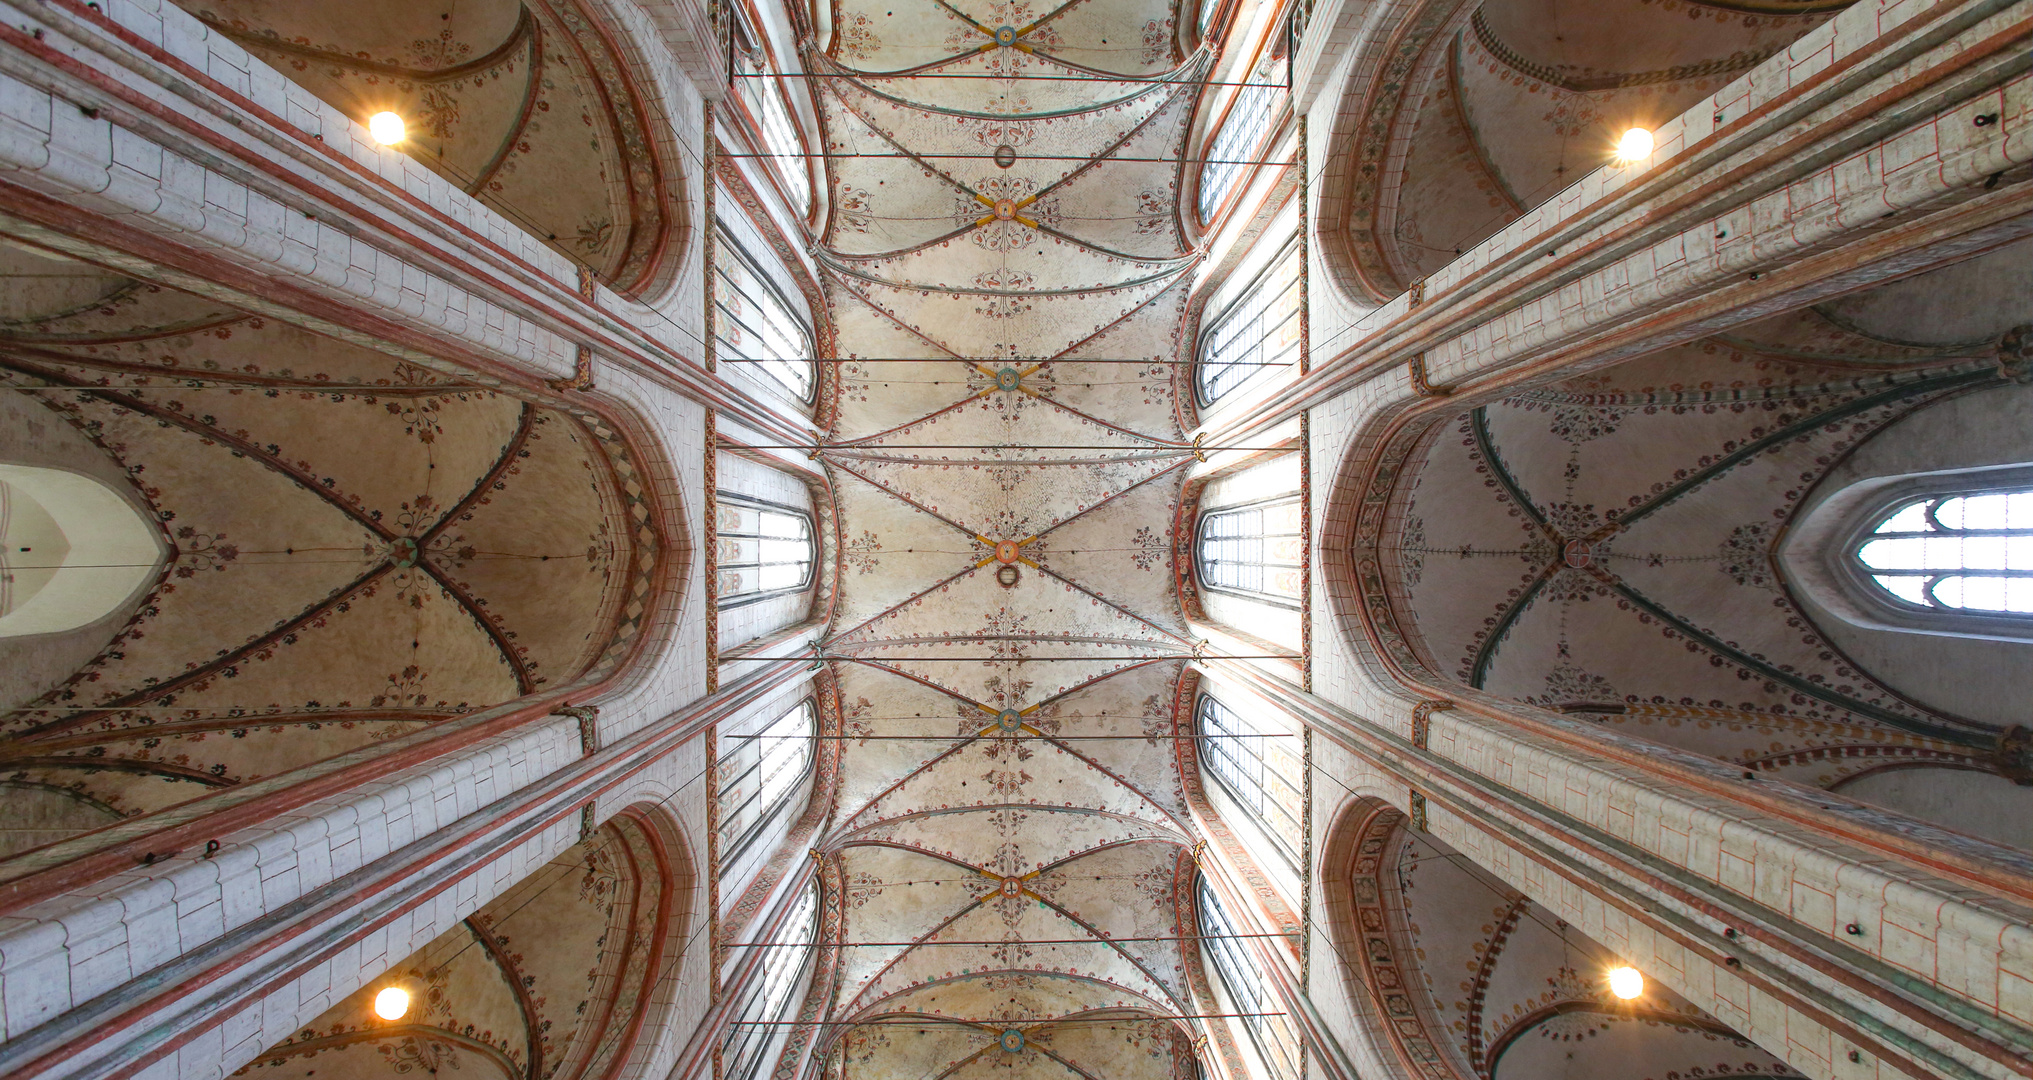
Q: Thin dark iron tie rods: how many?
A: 8